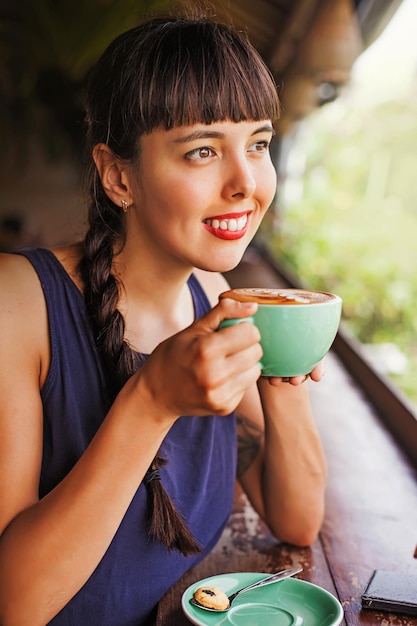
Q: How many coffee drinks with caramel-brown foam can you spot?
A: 1